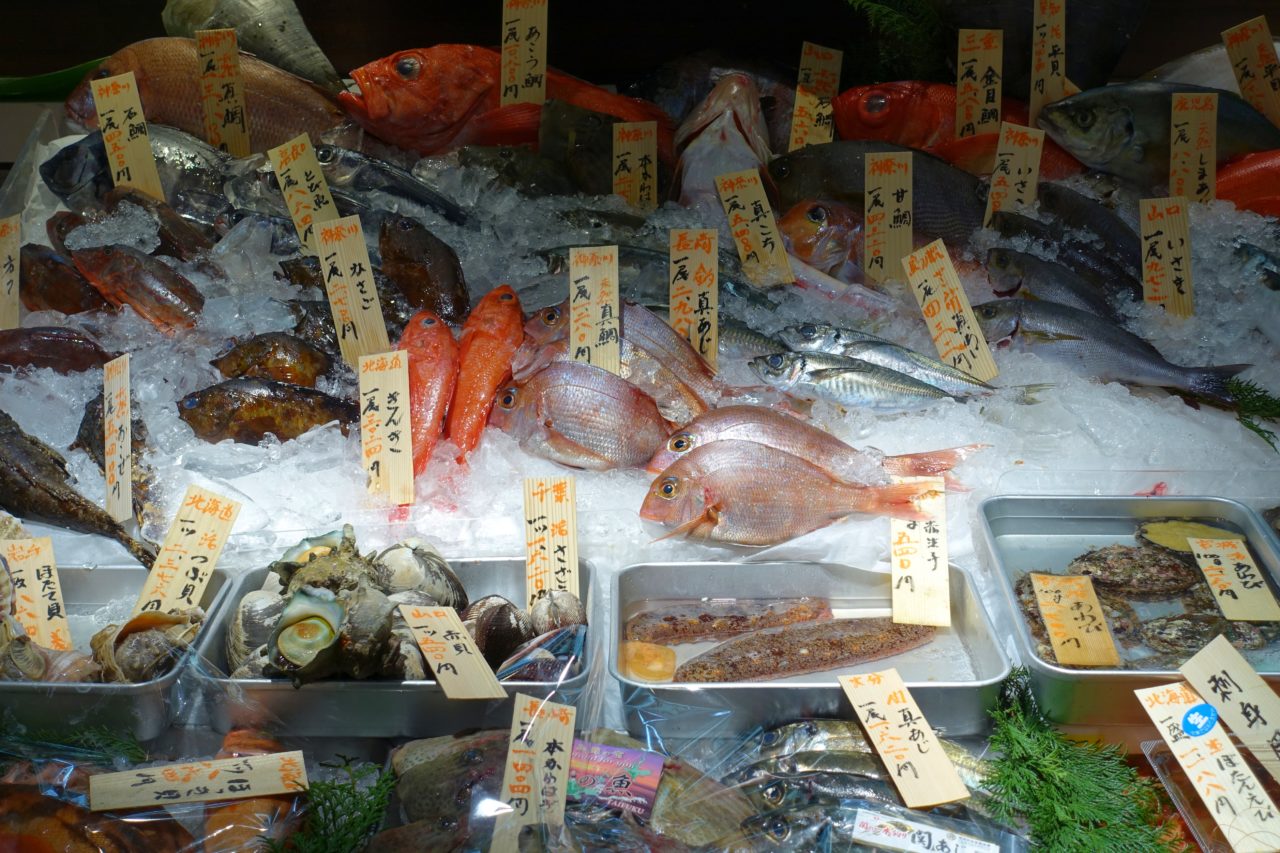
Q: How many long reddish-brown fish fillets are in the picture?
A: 2